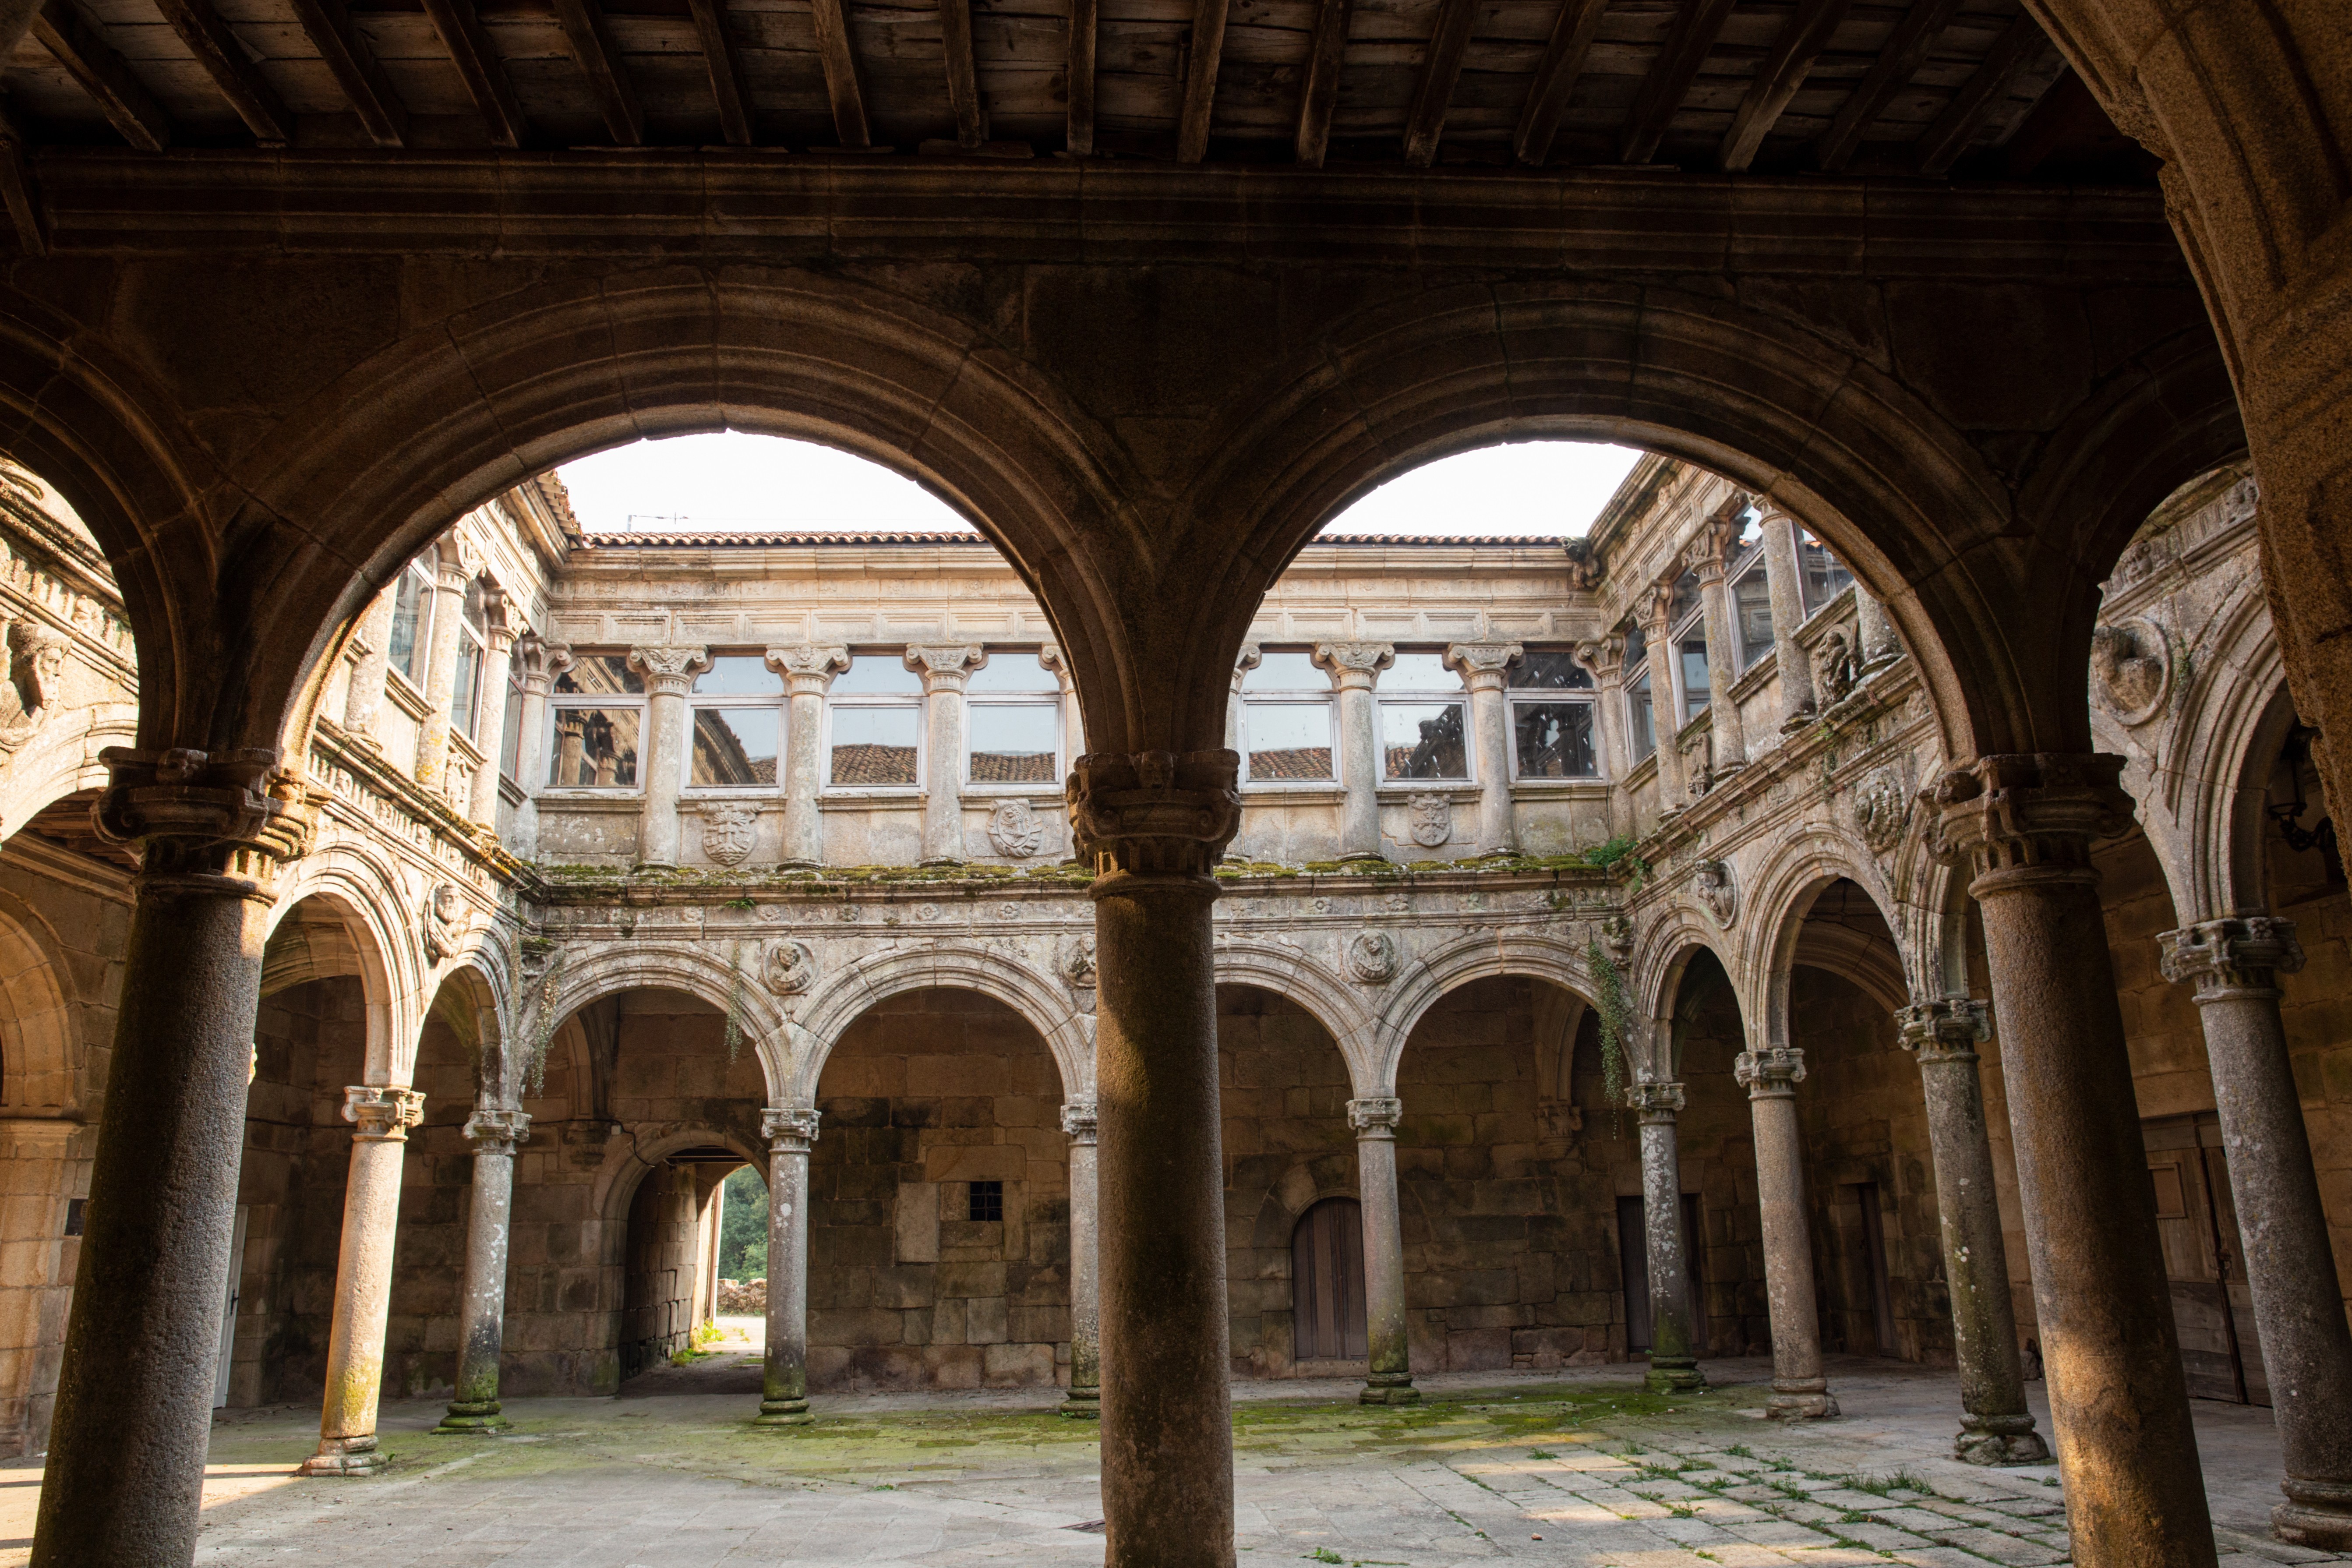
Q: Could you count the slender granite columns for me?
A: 12